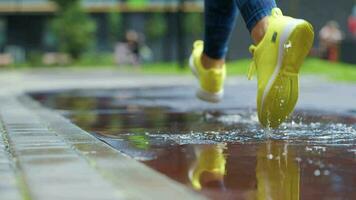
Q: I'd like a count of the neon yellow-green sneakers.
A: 2